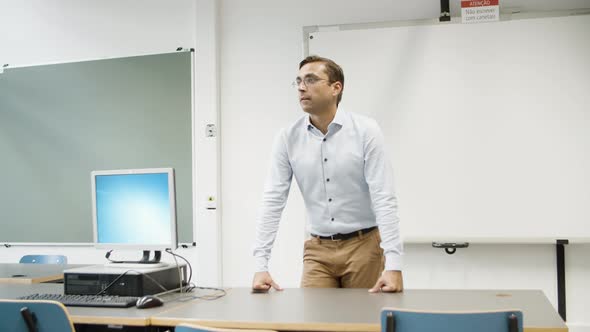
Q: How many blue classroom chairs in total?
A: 4